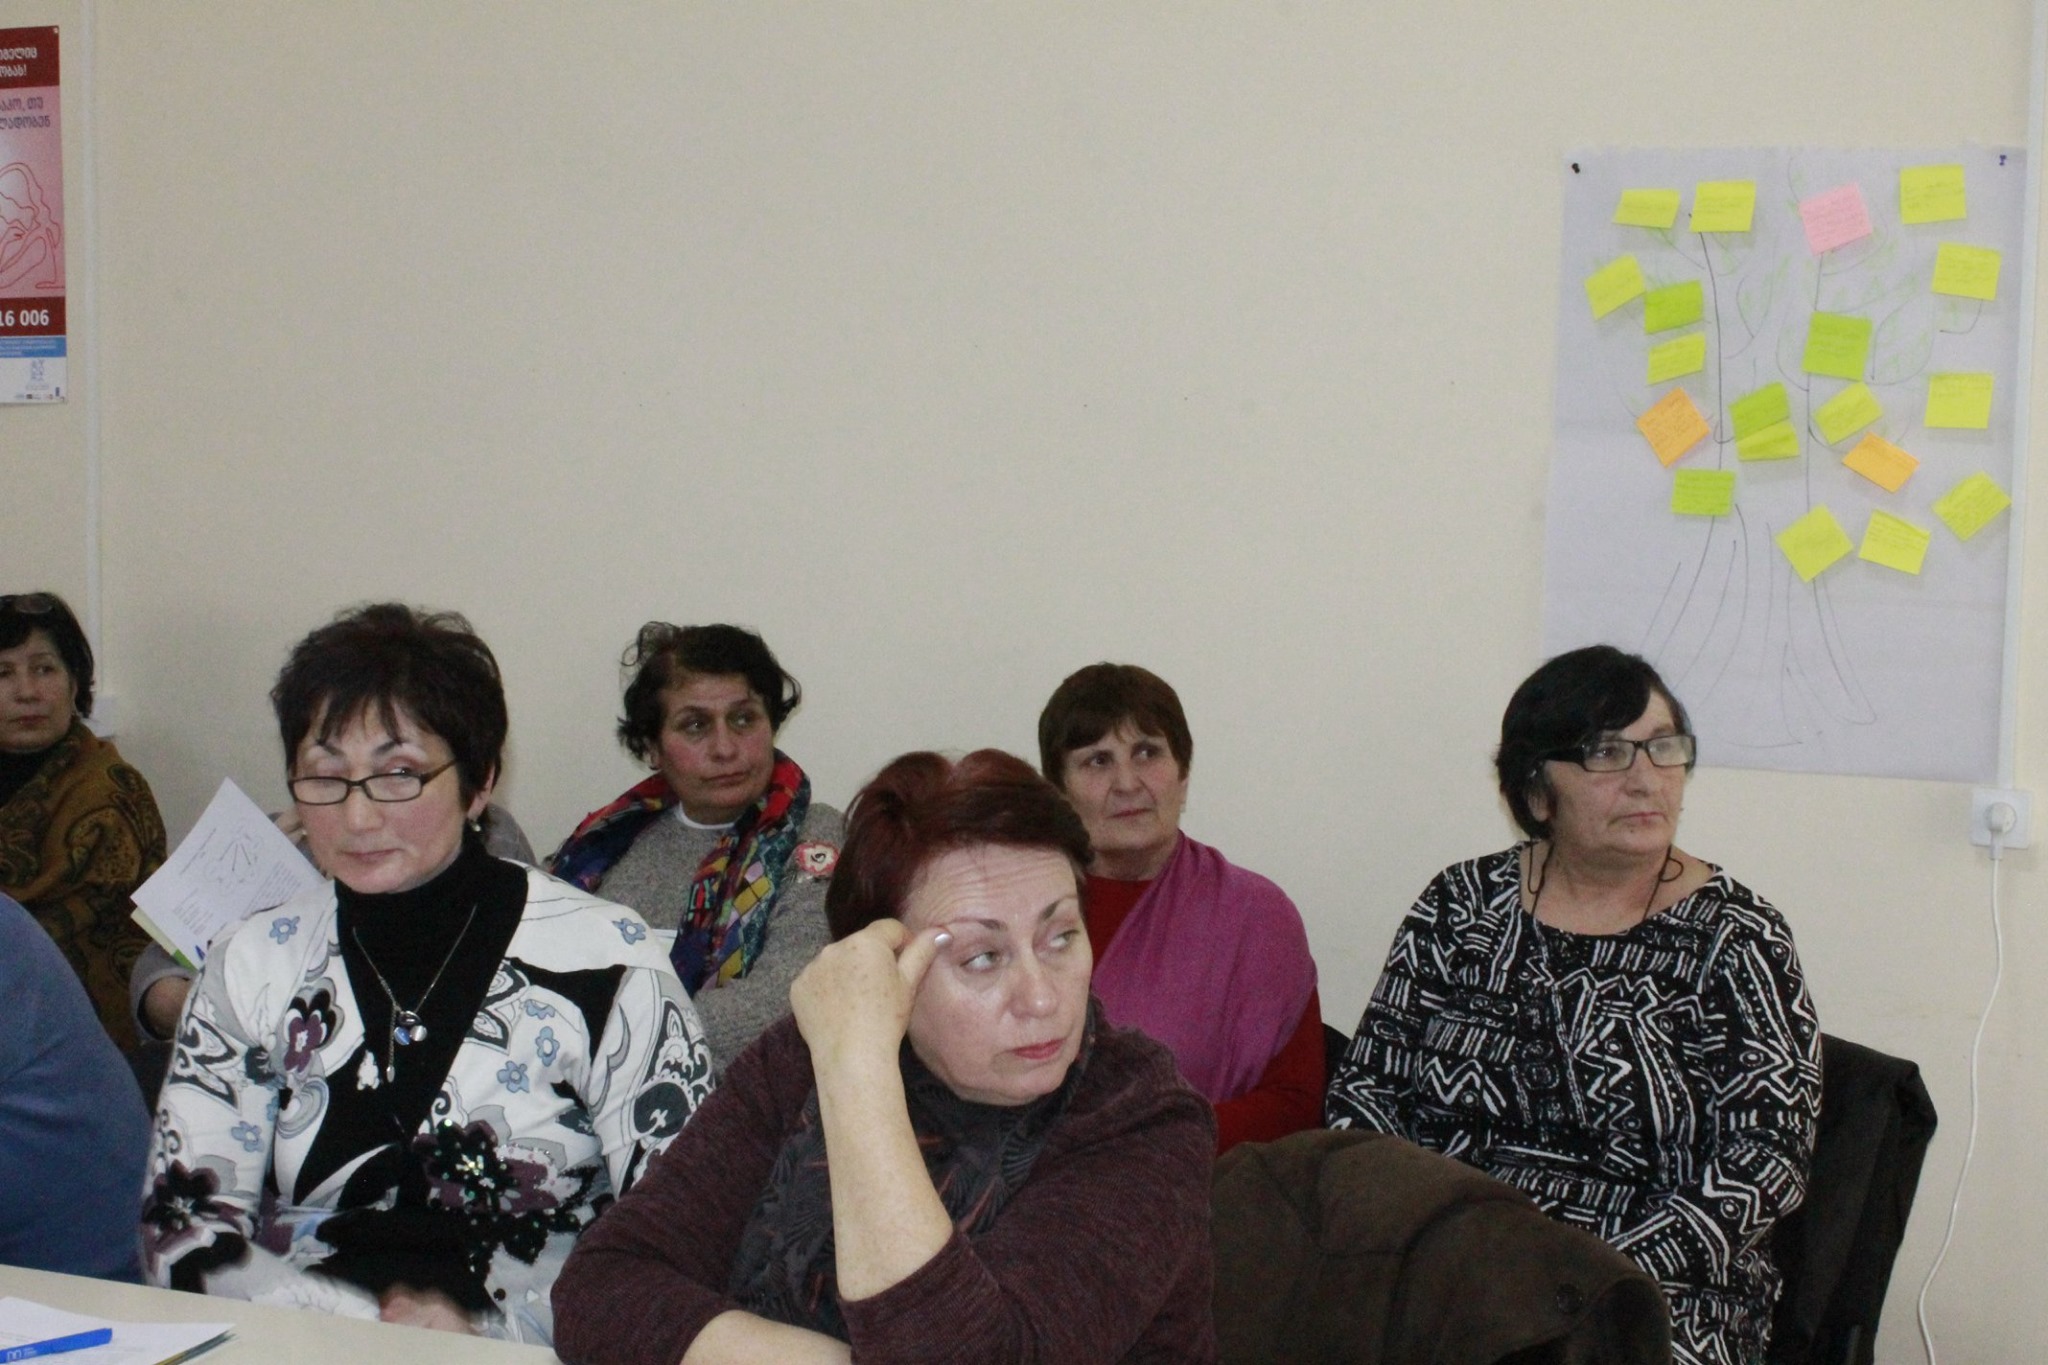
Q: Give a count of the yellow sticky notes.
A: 12